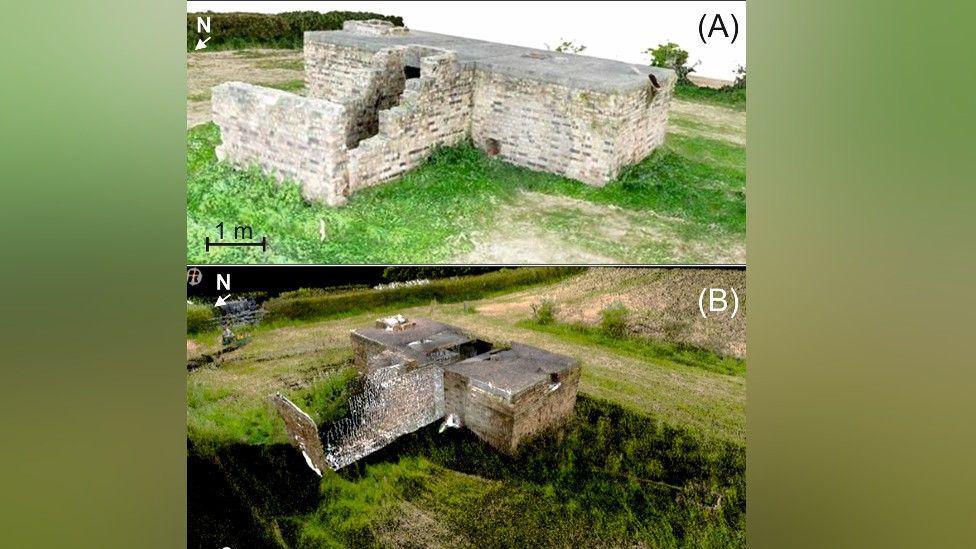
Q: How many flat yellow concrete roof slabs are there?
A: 0